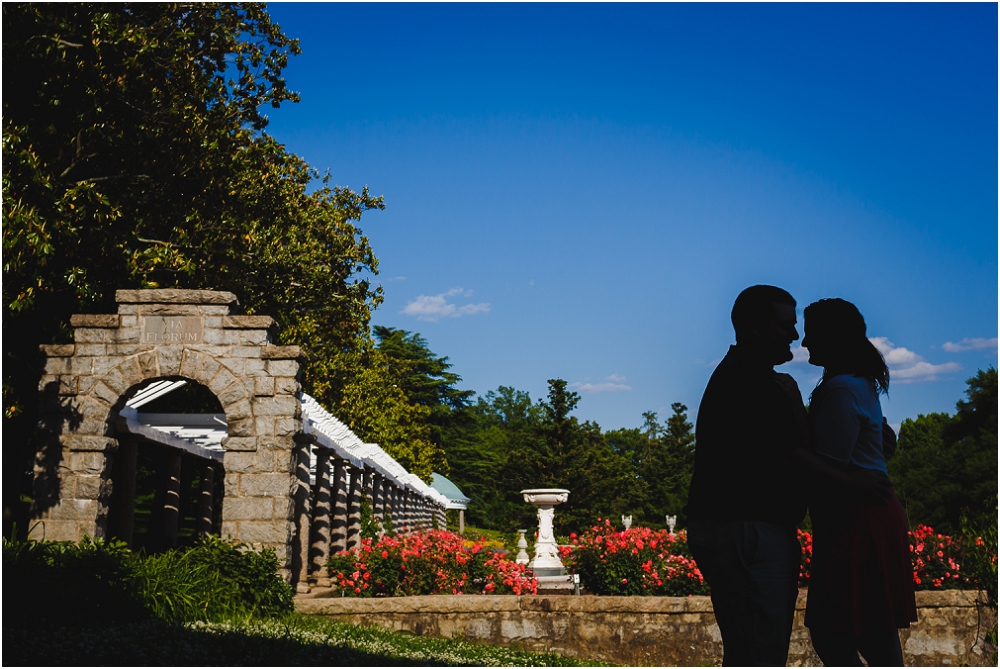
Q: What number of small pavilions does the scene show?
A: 1